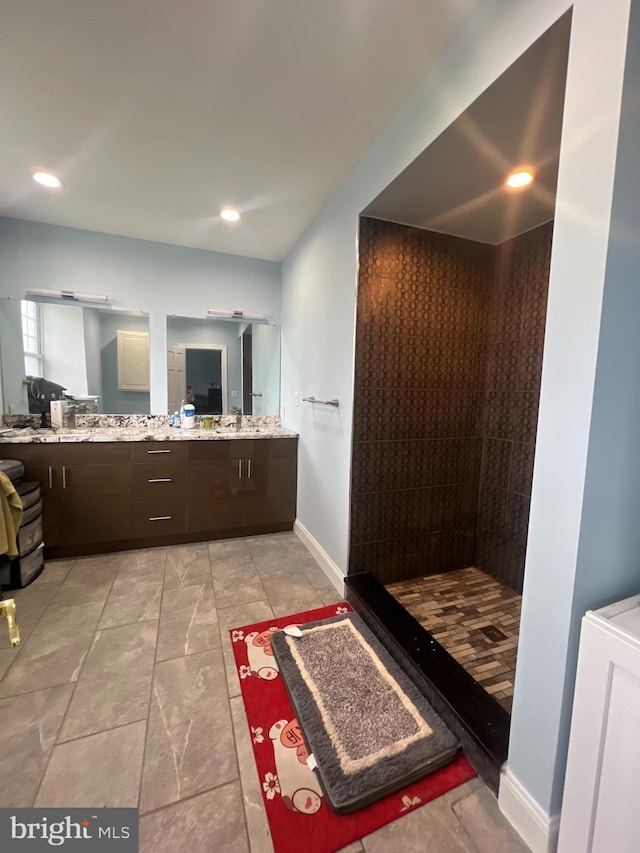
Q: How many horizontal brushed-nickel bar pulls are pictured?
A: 3